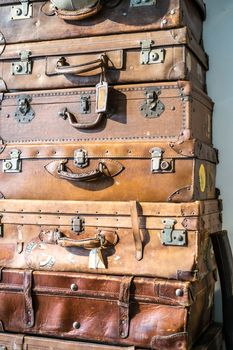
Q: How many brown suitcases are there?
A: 7